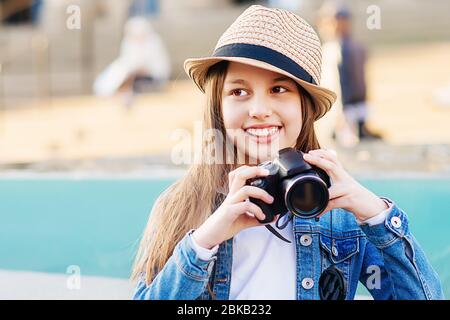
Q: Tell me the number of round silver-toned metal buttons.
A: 4